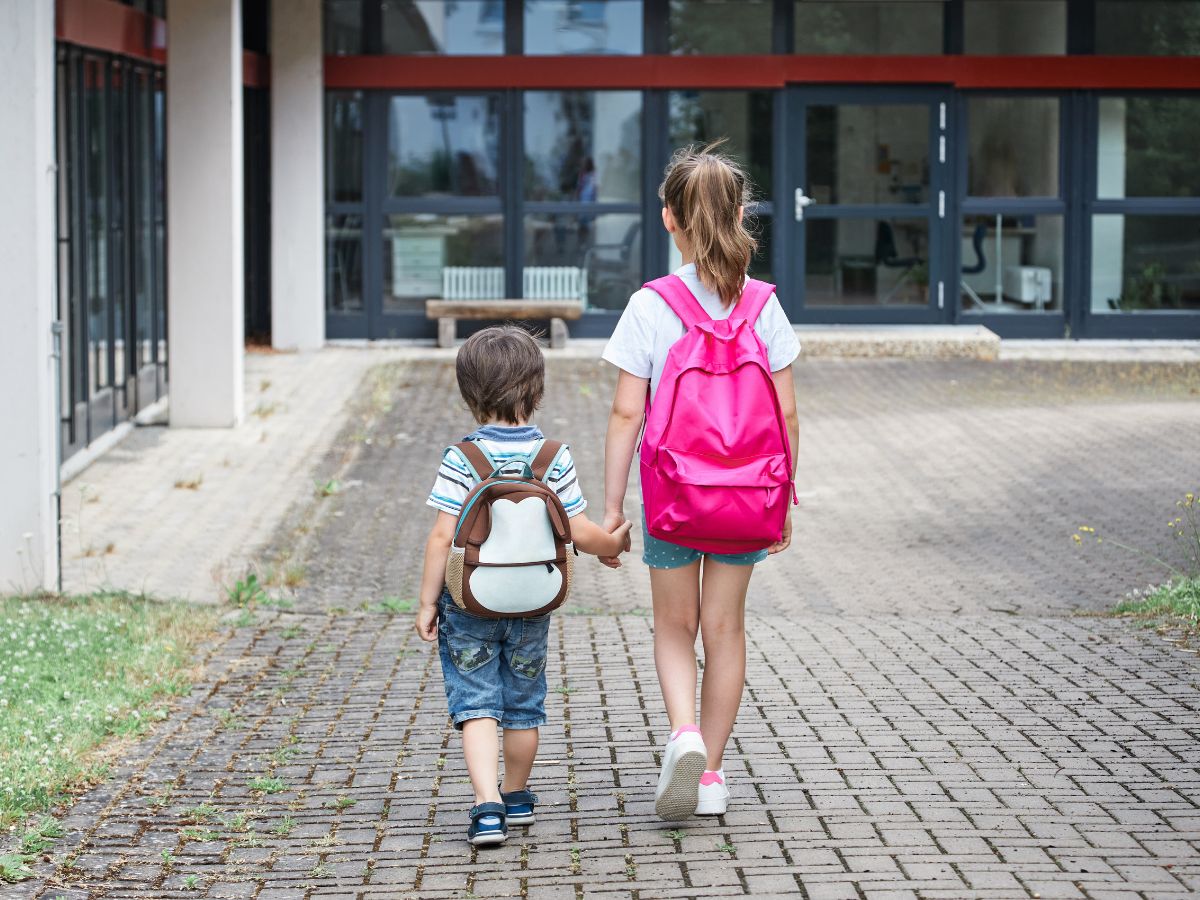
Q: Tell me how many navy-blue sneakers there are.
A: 2